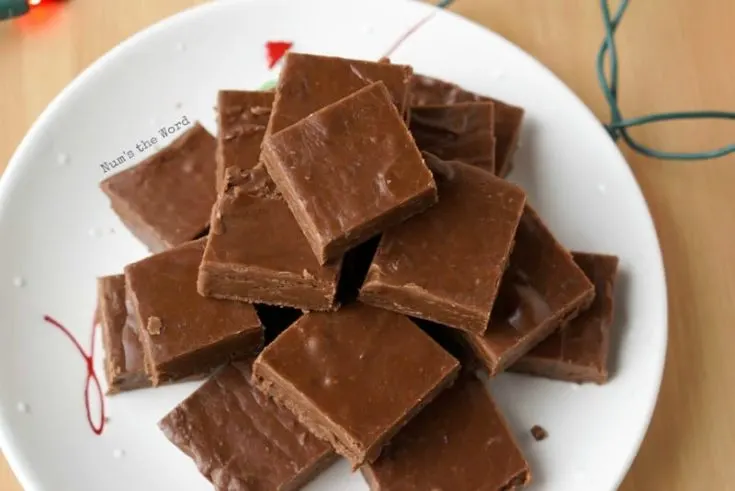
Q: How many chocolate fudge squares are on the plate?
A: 15